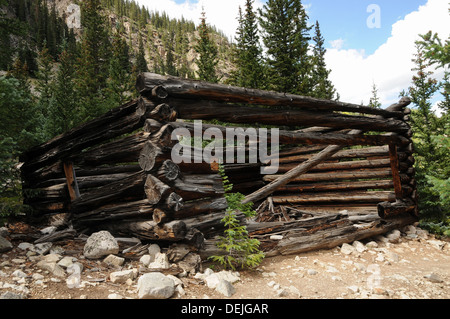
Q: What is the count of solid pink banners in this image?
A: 0